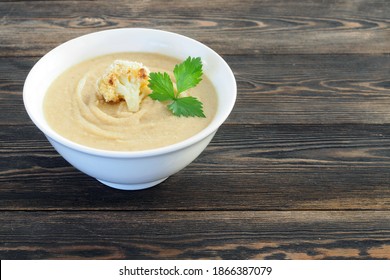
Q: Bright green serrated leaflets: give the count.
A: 3